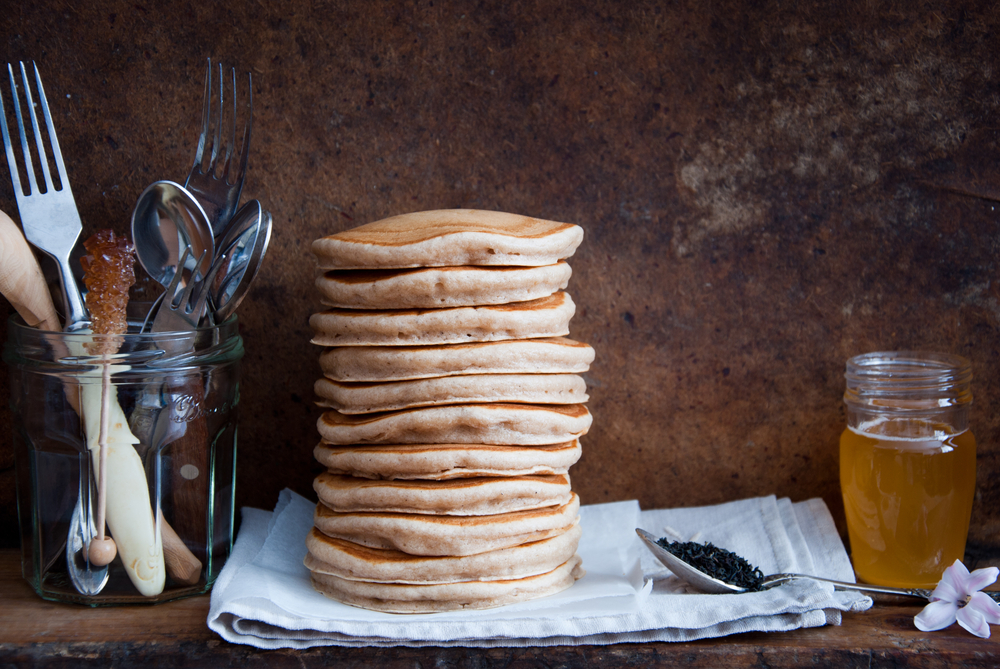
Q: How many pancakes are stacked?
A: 11